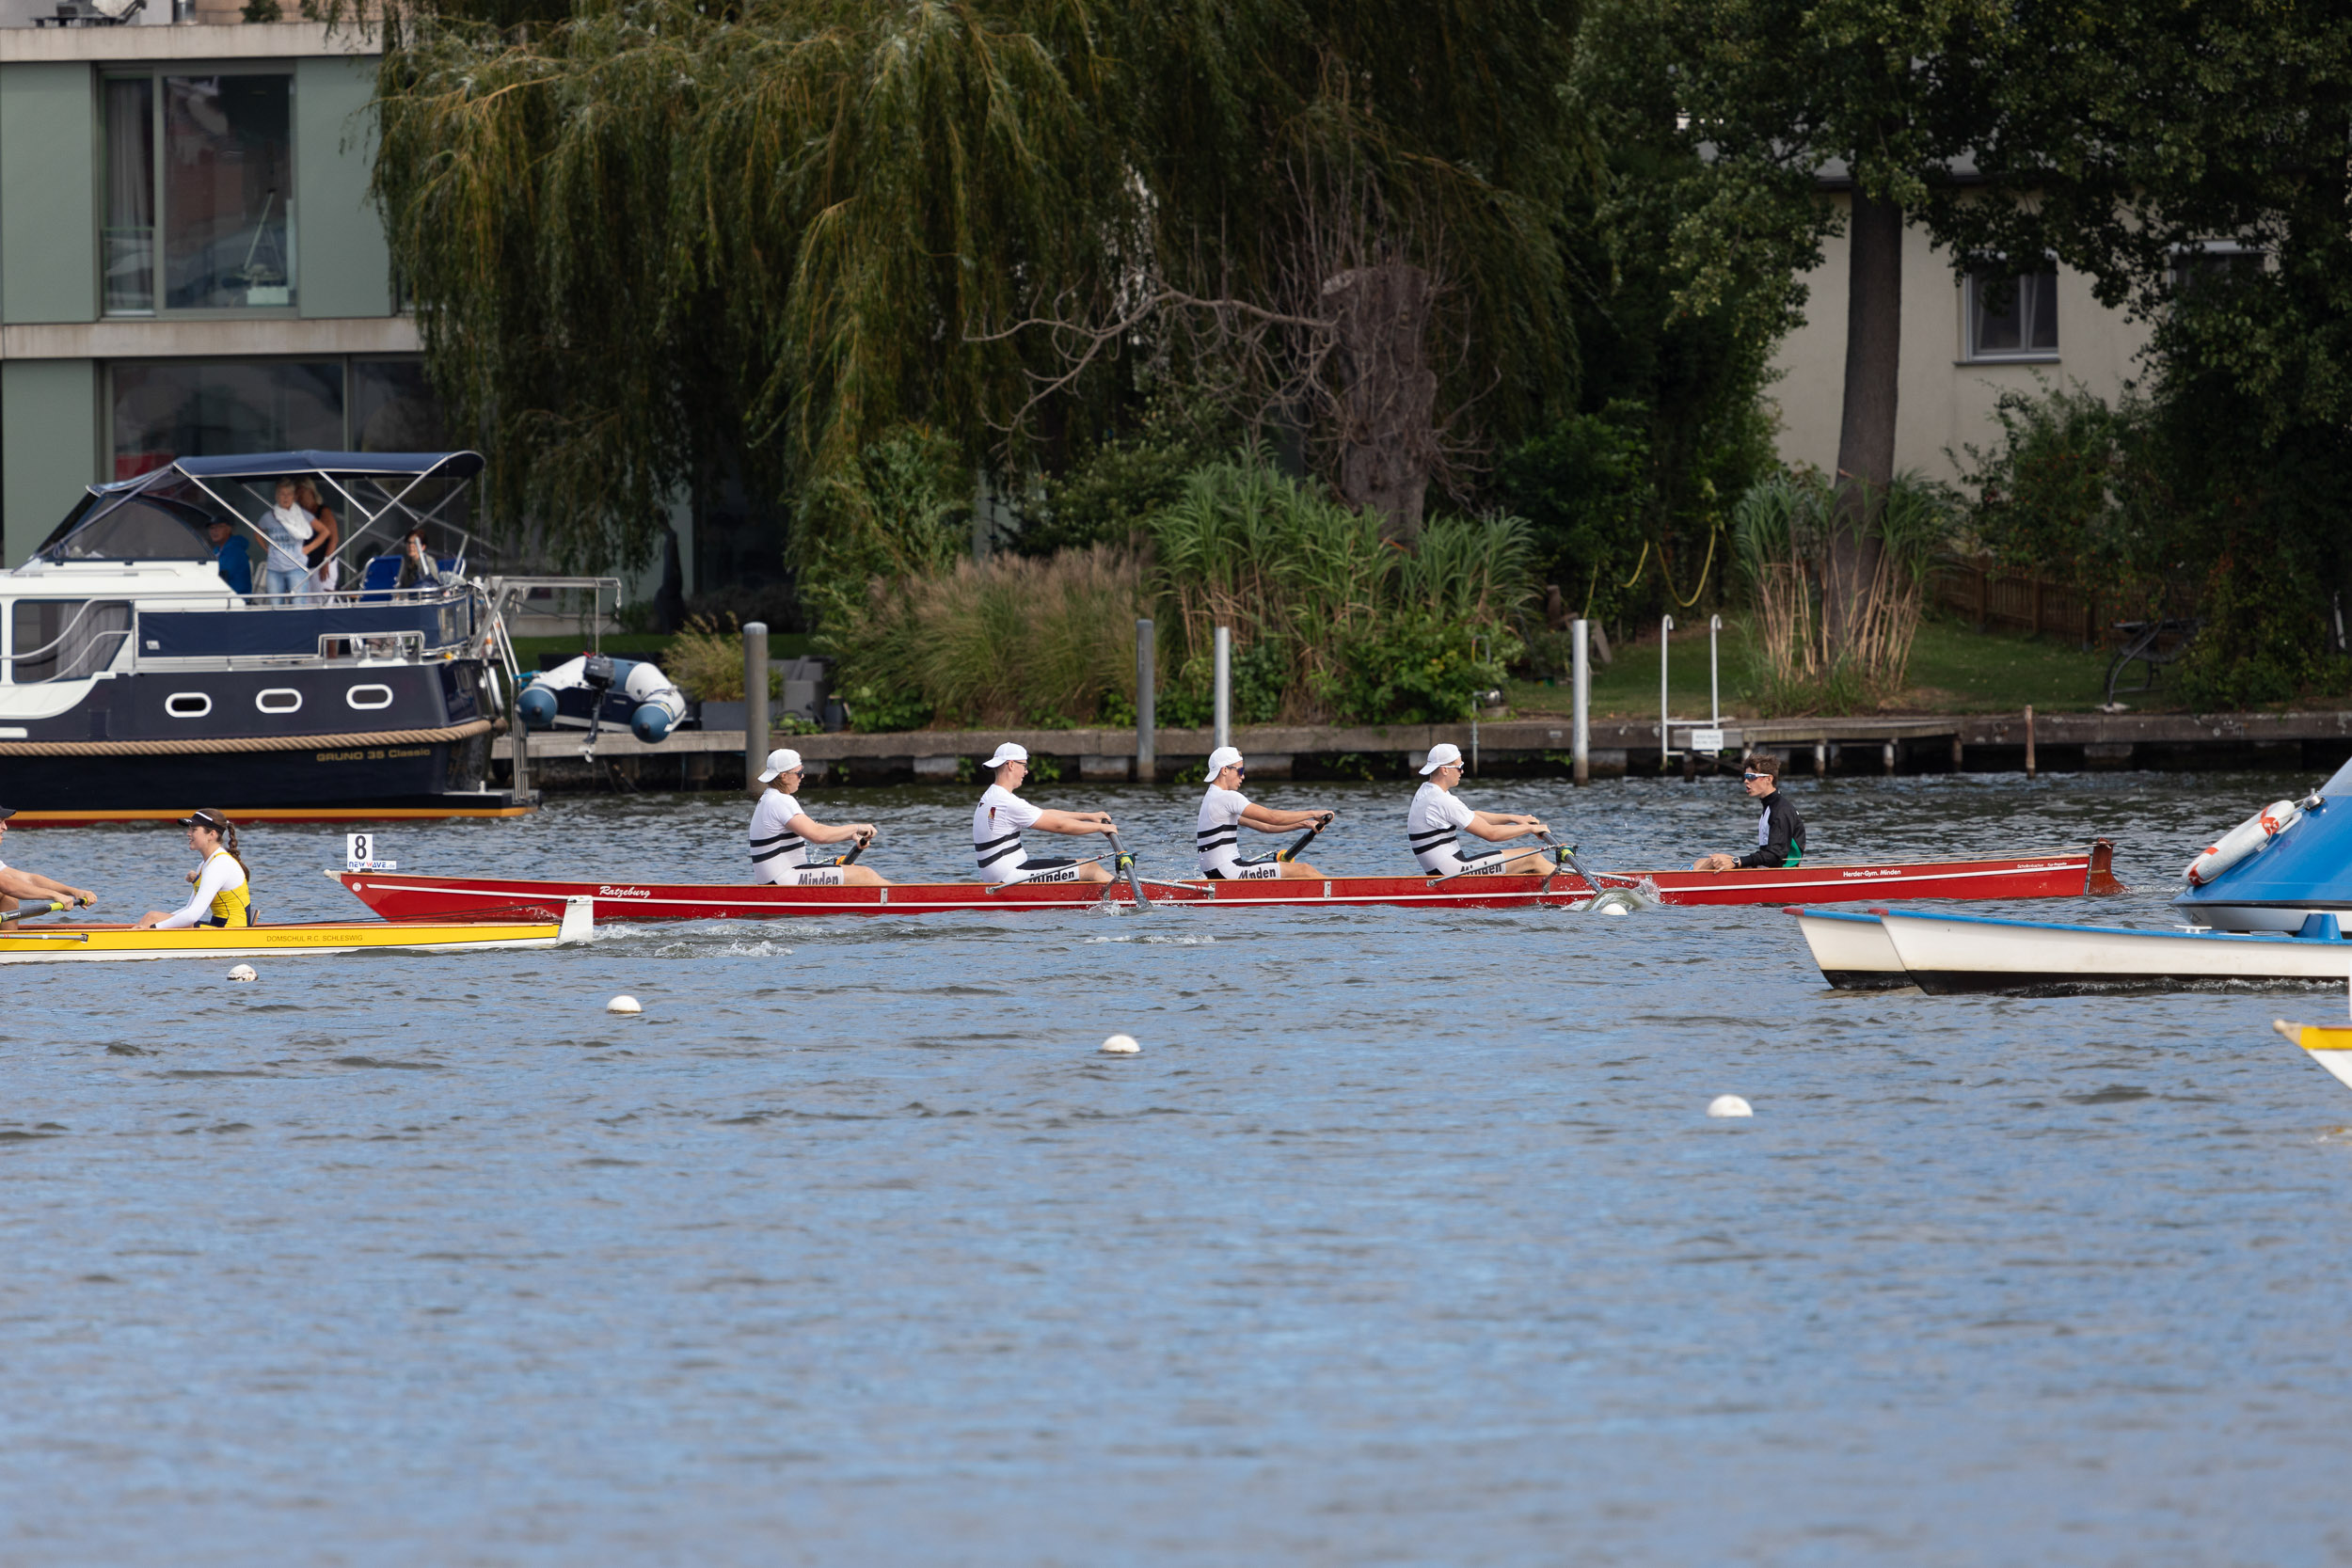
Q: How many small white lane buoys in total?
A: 5